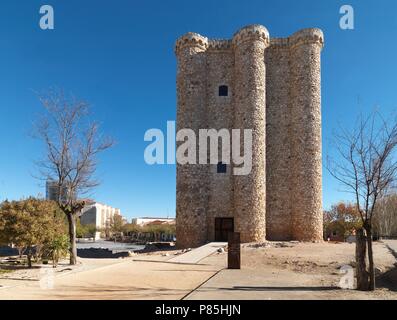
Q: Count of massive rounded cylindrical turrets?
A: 3